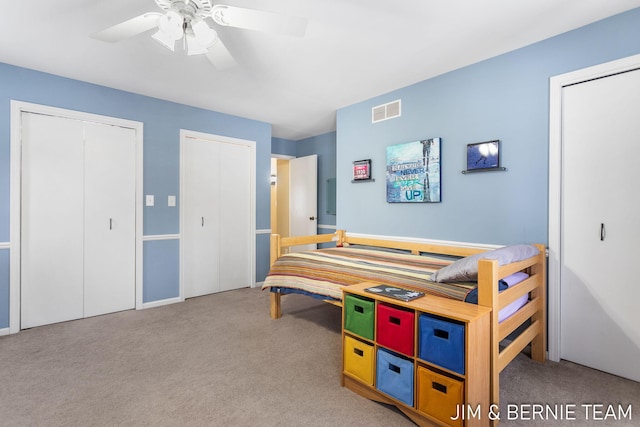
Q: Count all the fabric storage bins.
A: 6